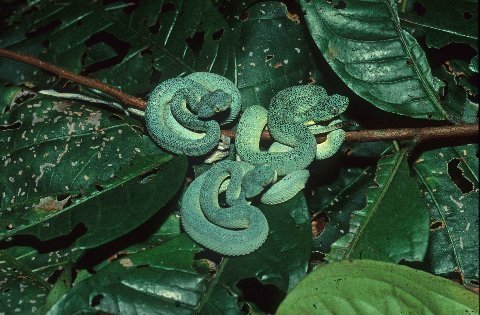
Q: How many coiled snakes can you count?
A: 3